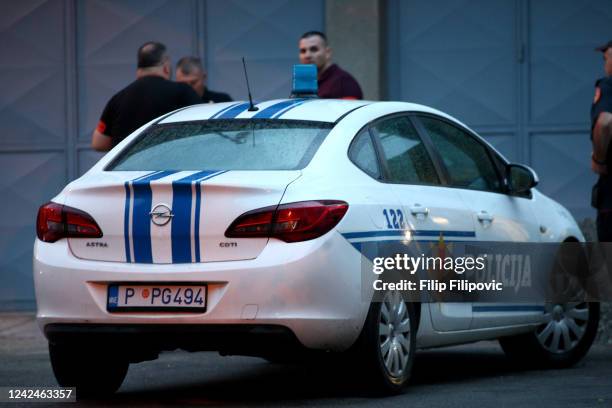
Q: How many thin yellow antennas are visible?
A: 0